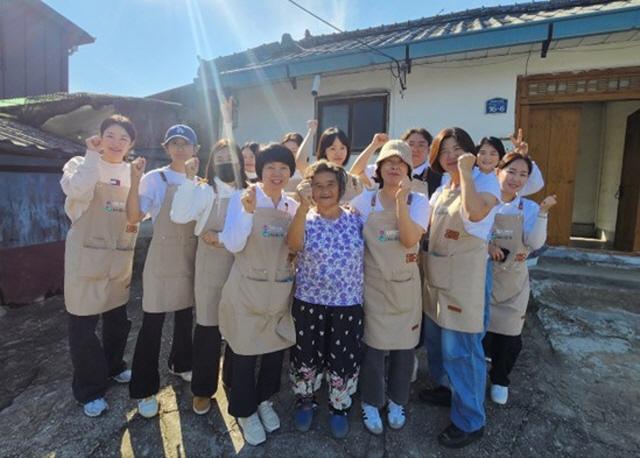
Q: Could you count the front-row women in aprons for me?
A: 7